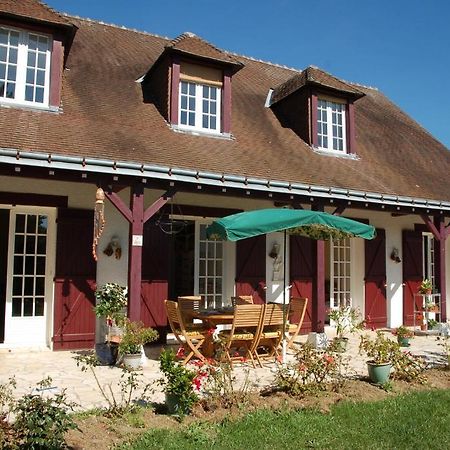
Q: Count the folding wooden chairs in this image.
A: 6